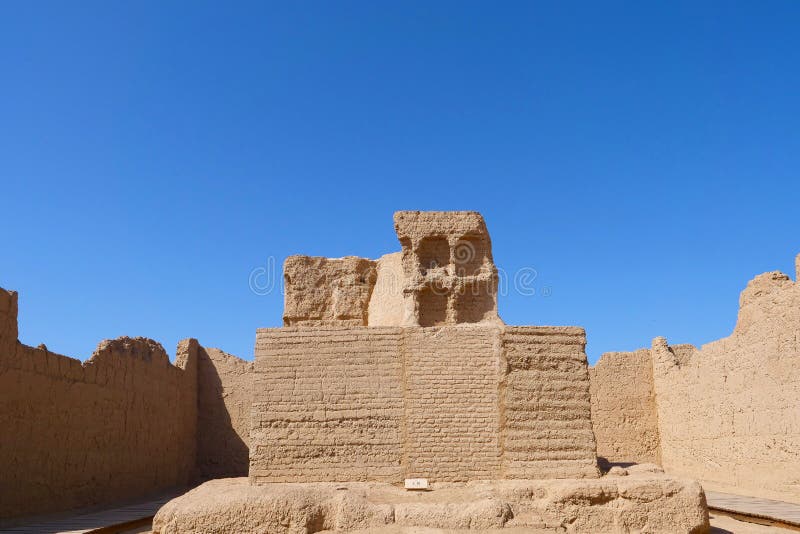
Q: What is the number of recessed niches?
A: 4